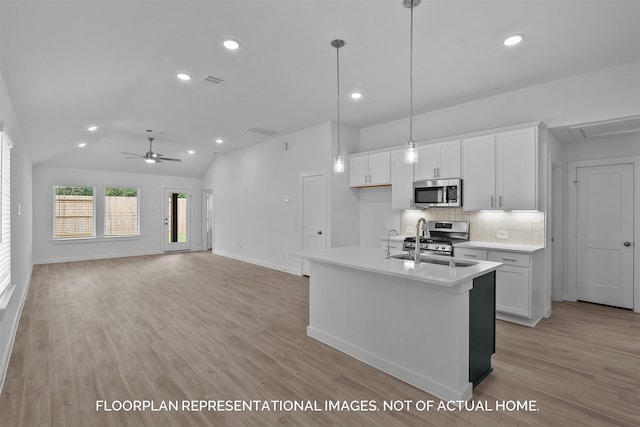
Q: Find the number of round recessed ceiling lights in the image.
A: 8